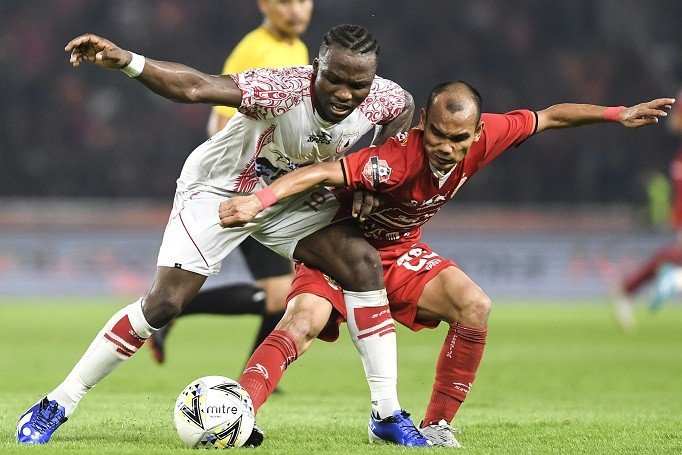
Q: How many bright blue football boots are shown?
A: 2